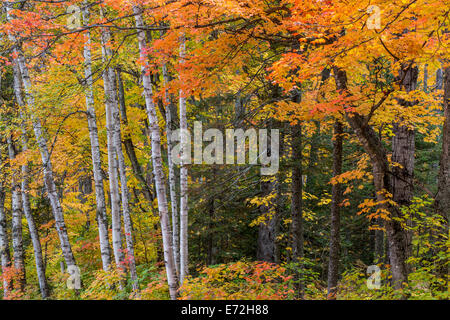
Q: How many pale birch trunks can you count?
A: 10